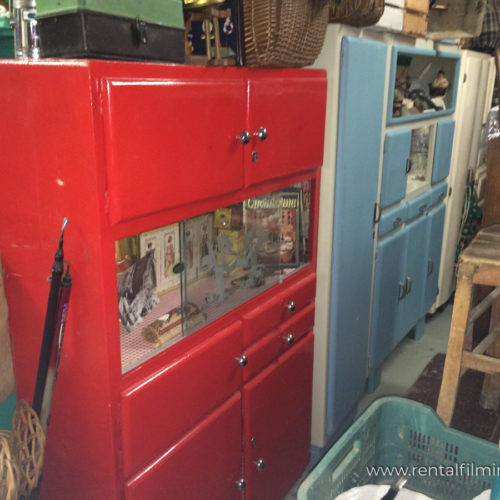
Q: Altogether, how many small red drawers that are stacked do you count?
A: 2